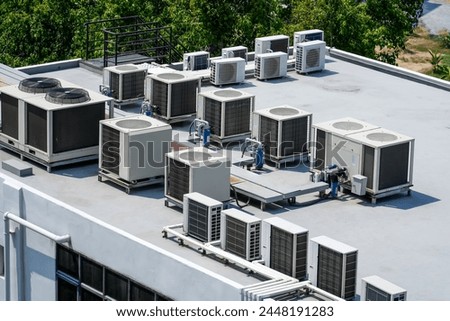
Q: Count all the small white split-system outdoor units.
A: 12